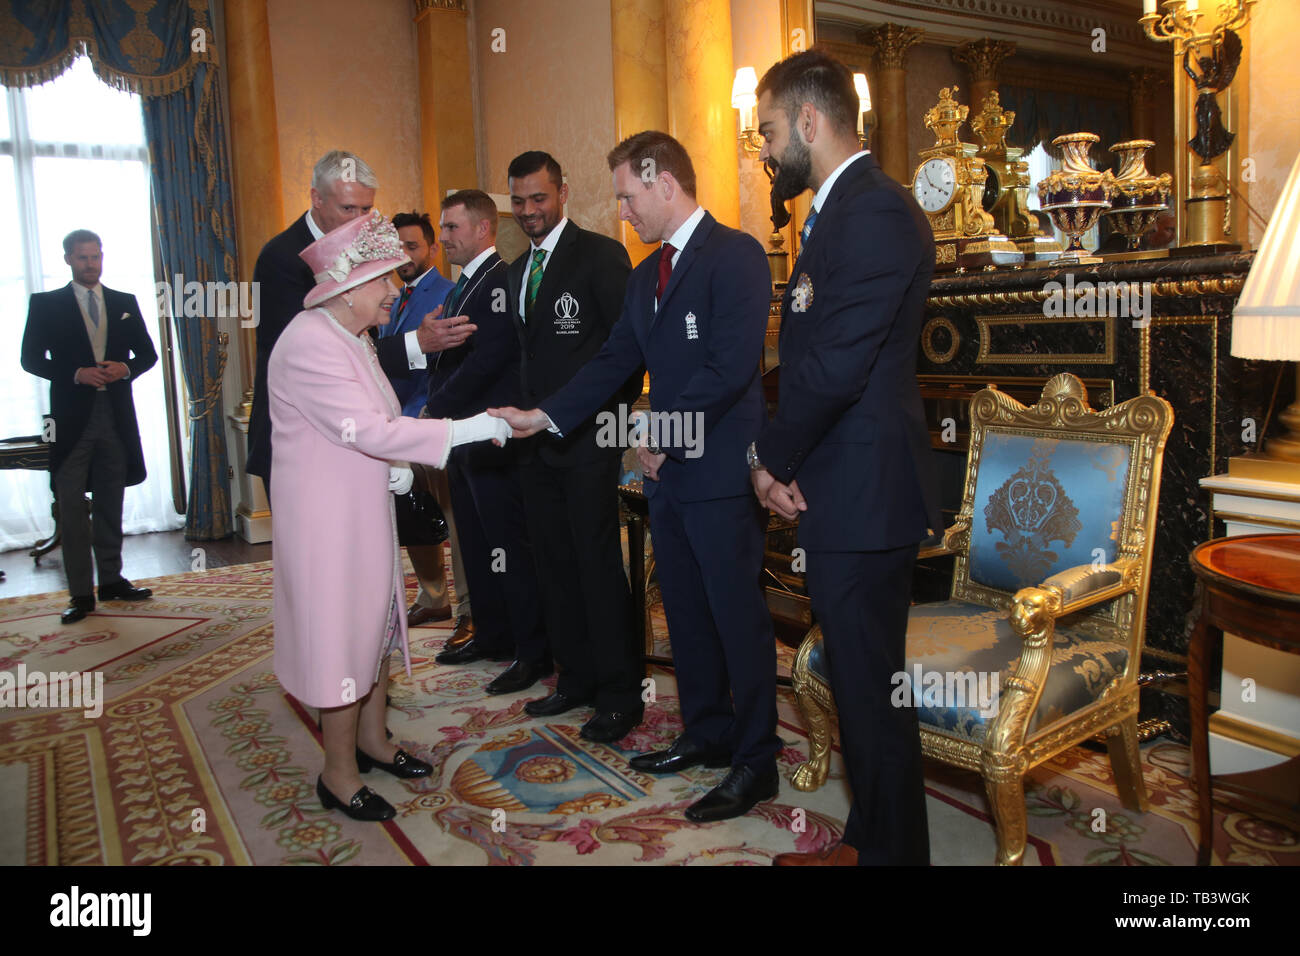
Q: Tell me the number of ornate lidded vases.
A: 2